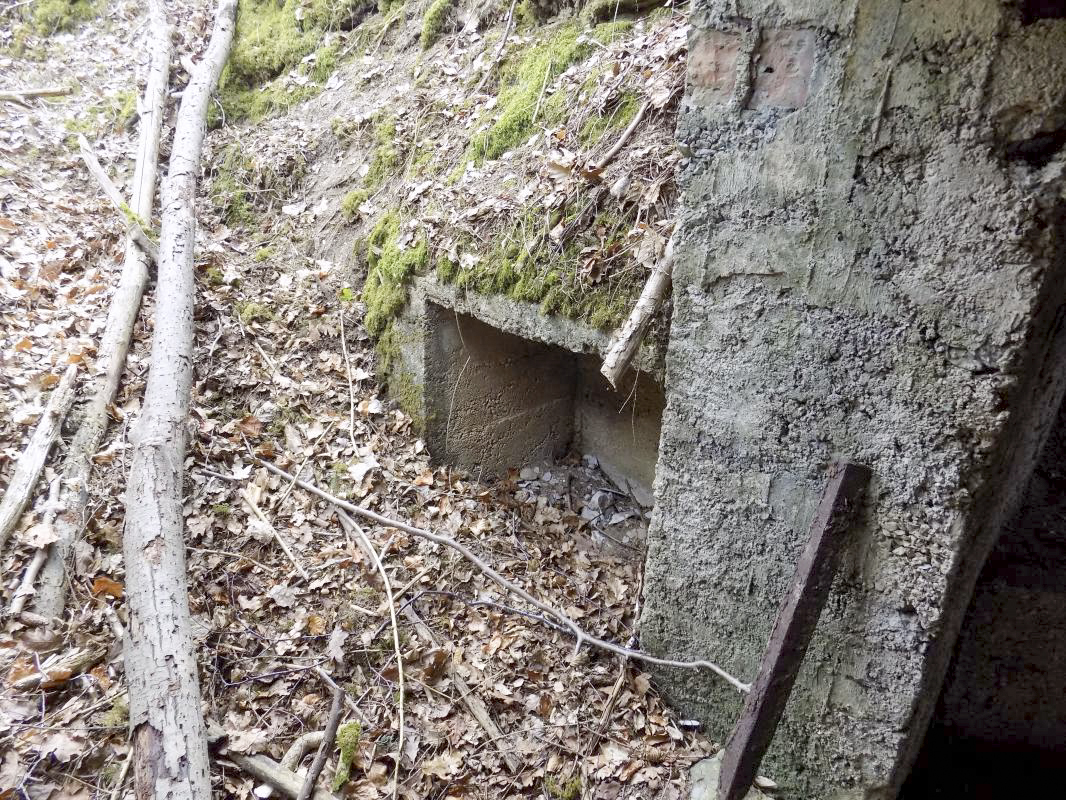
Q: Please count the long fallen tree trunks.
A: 2